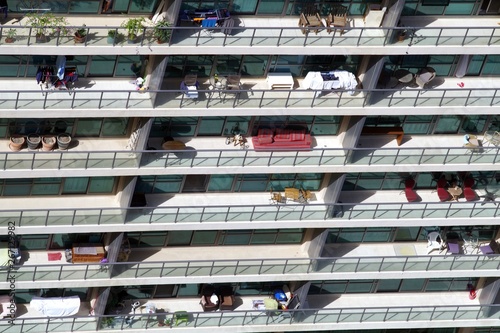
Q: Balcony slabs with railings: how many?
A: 6